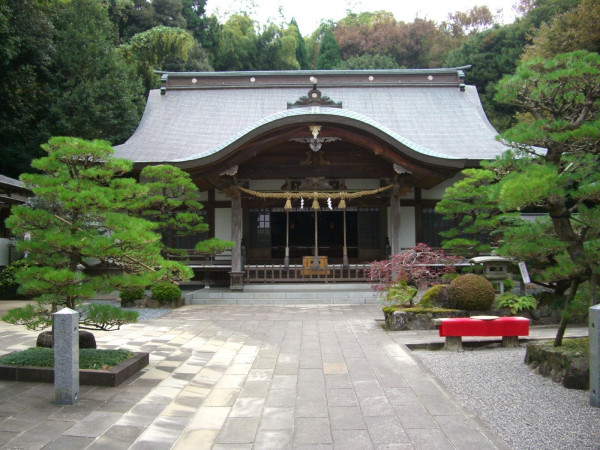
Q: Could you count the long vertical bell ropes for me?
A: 3